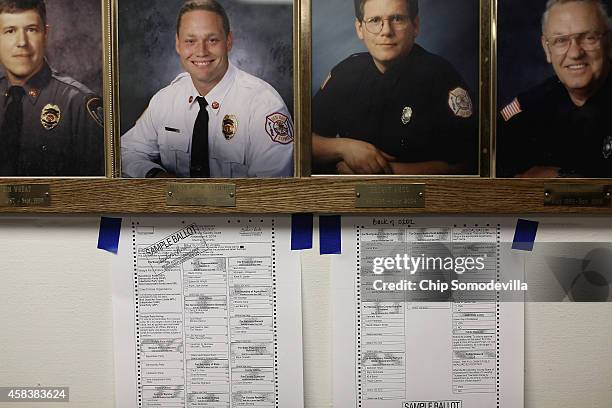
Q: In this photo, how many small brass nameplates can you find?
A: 4